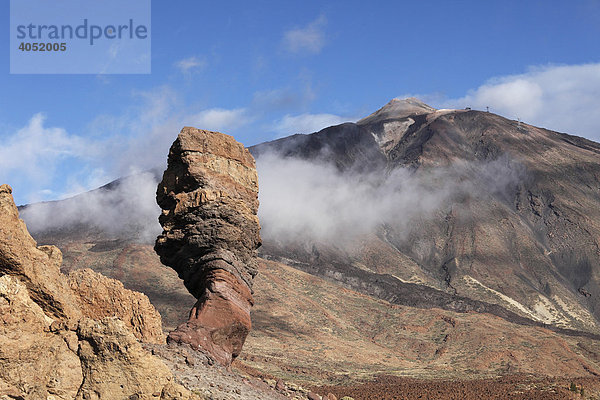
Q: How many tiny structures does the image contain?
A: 3